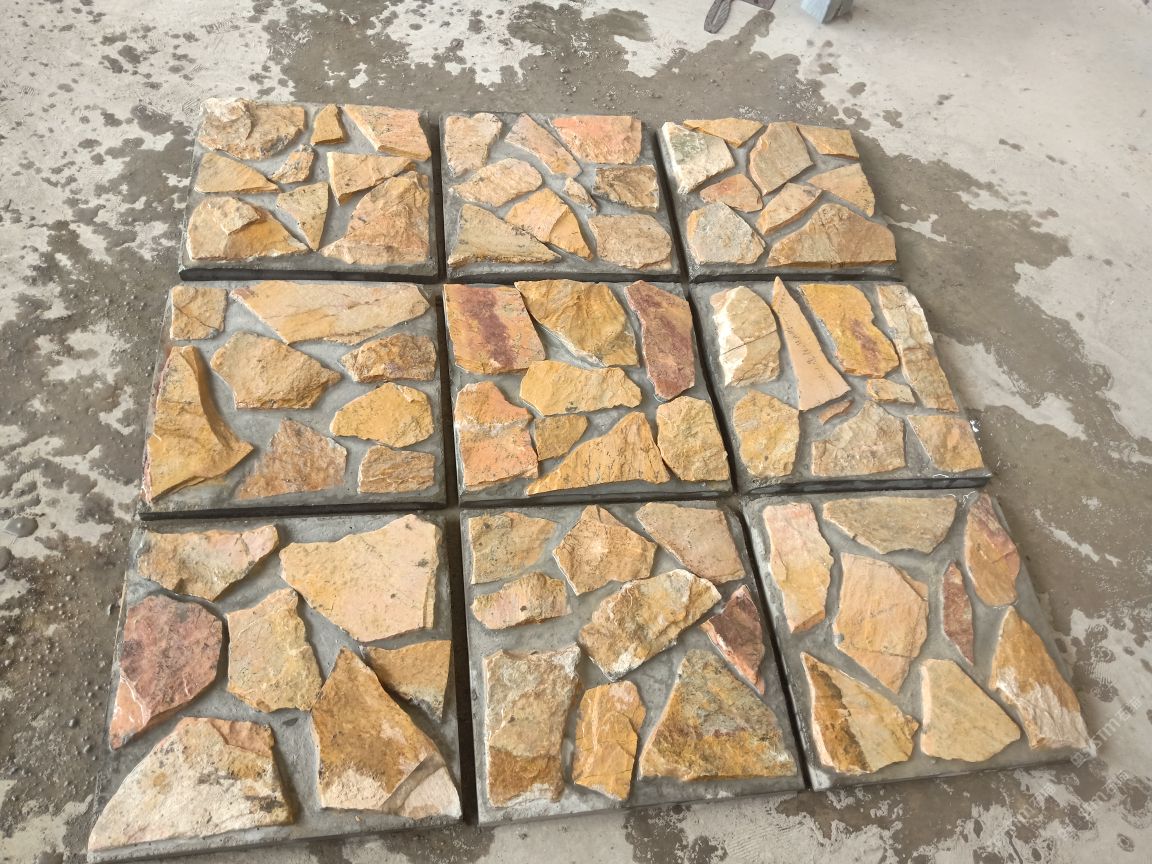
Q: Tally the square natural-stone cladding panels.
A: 9